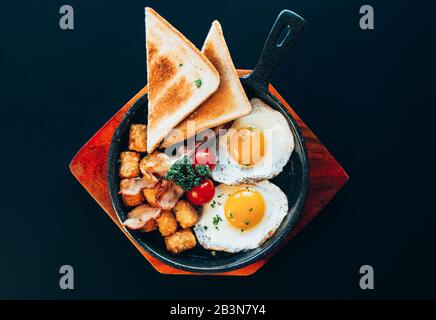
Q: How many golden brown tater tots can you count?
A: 8